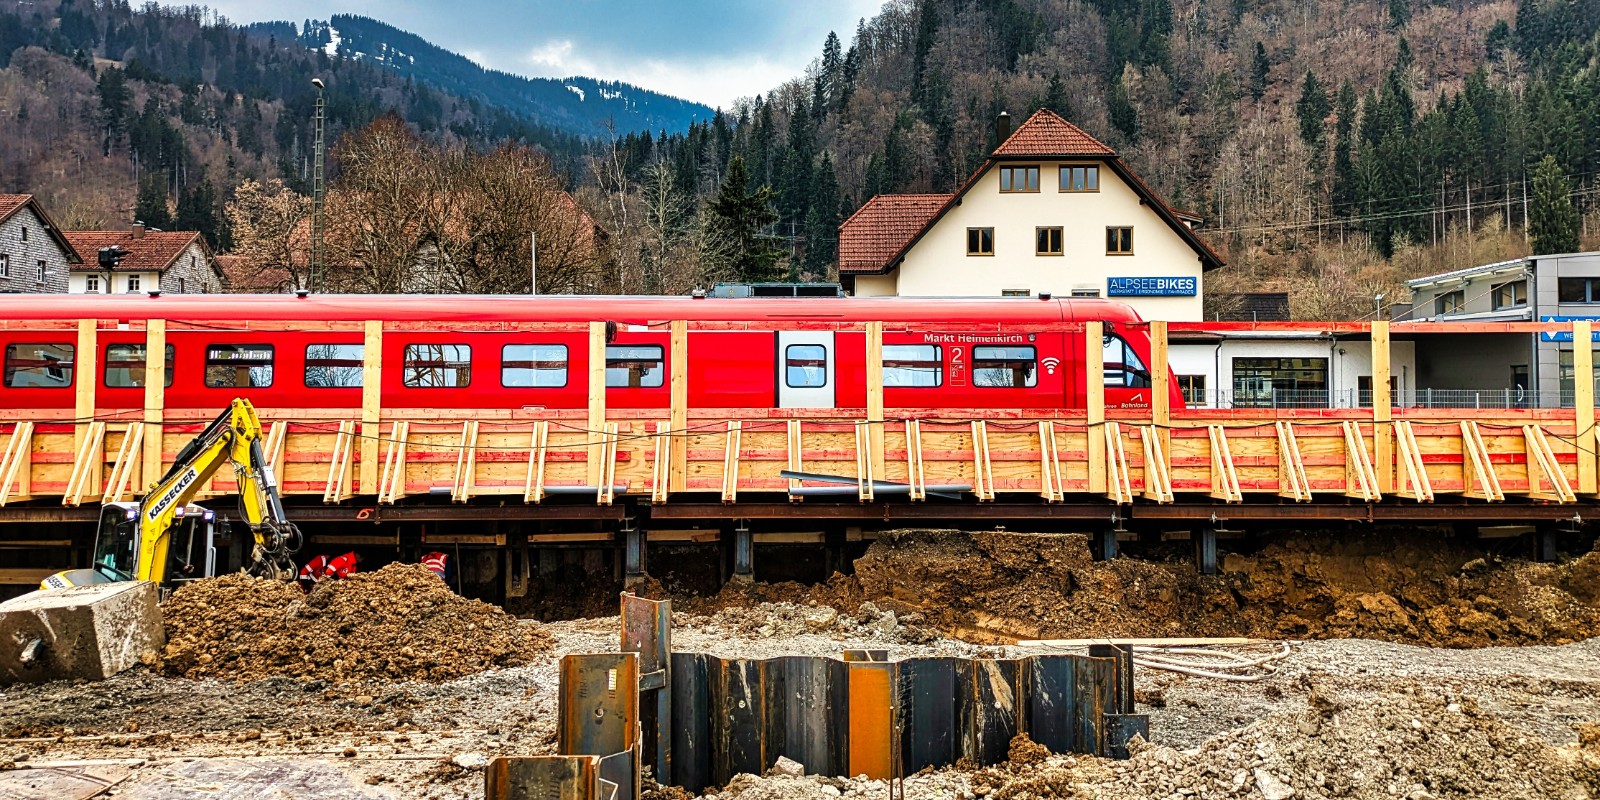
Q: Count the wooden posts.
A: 10